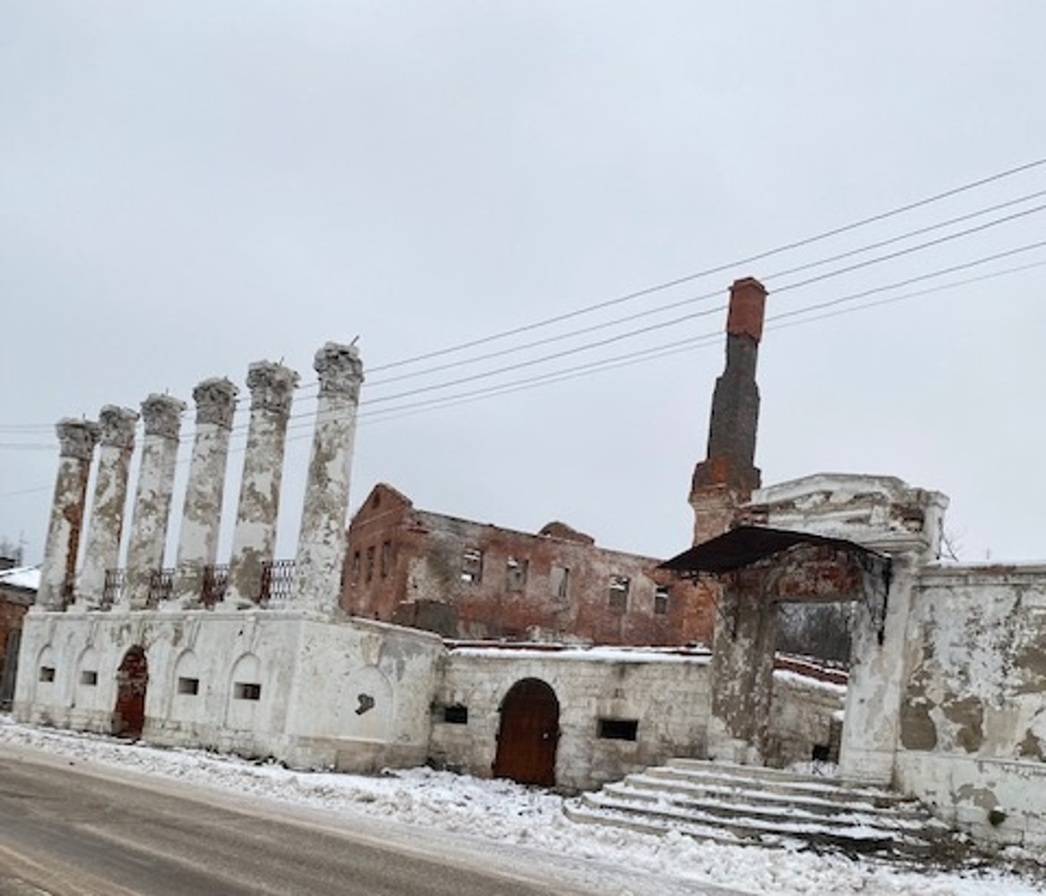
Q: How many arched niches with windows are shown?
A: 4